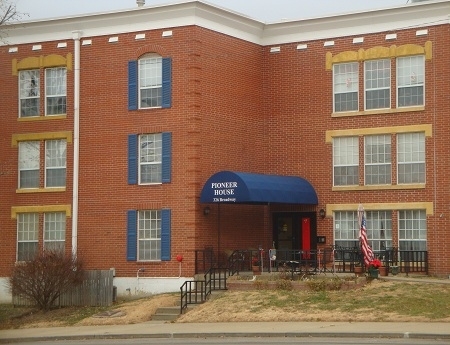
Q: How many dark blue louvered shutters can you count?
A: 6